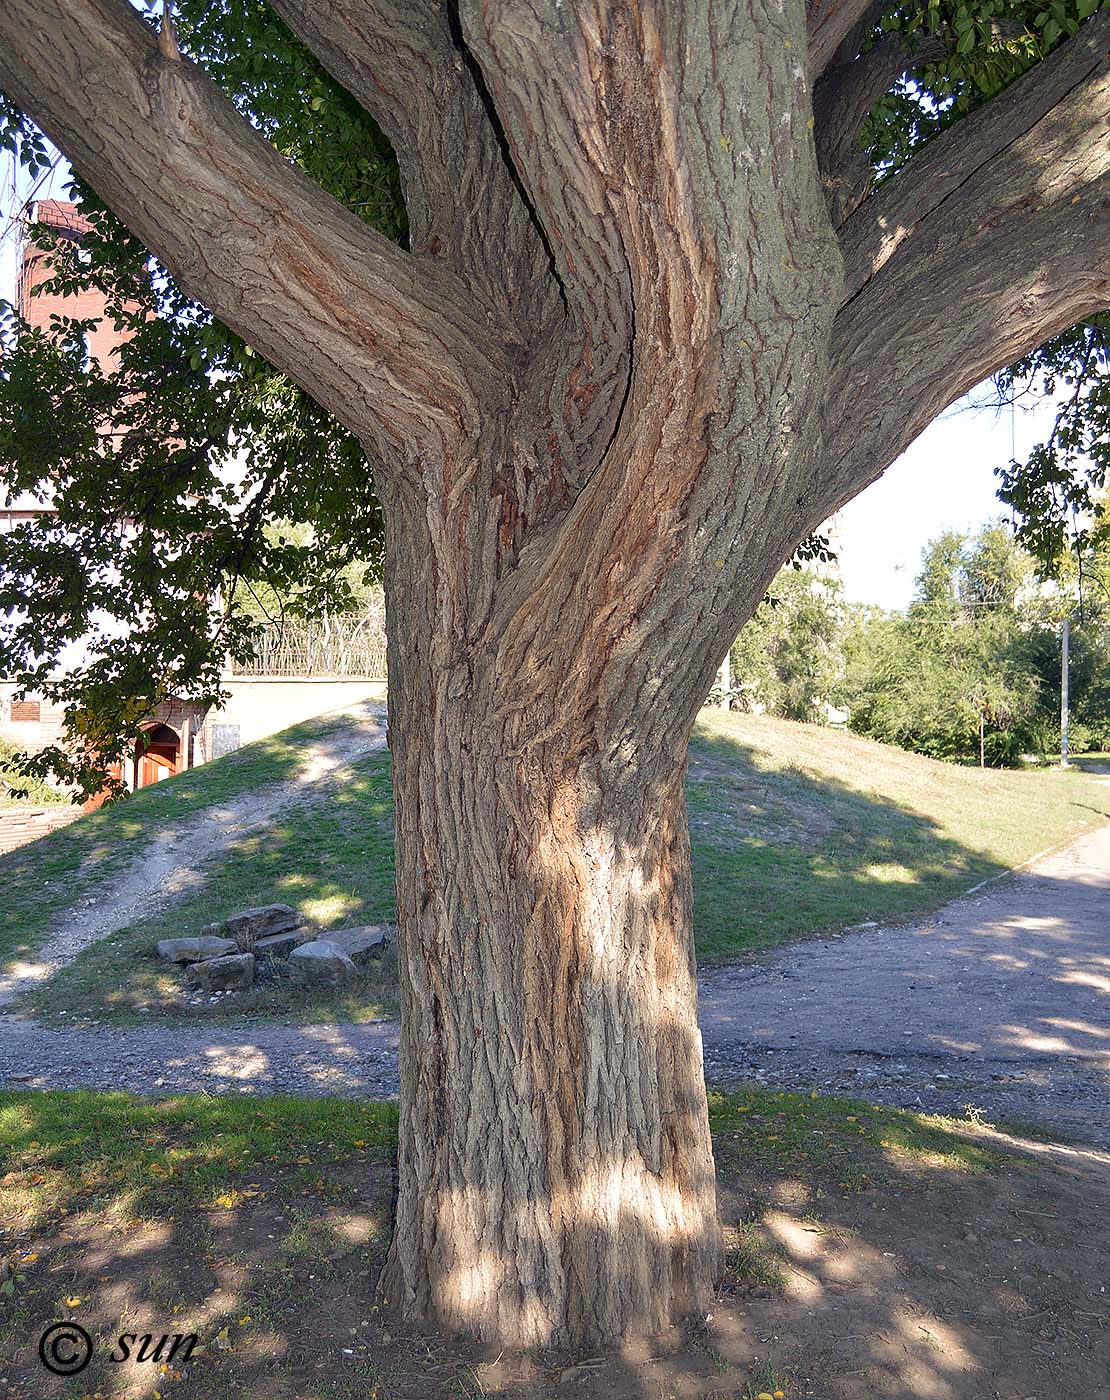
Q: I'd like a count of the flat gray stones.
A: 6